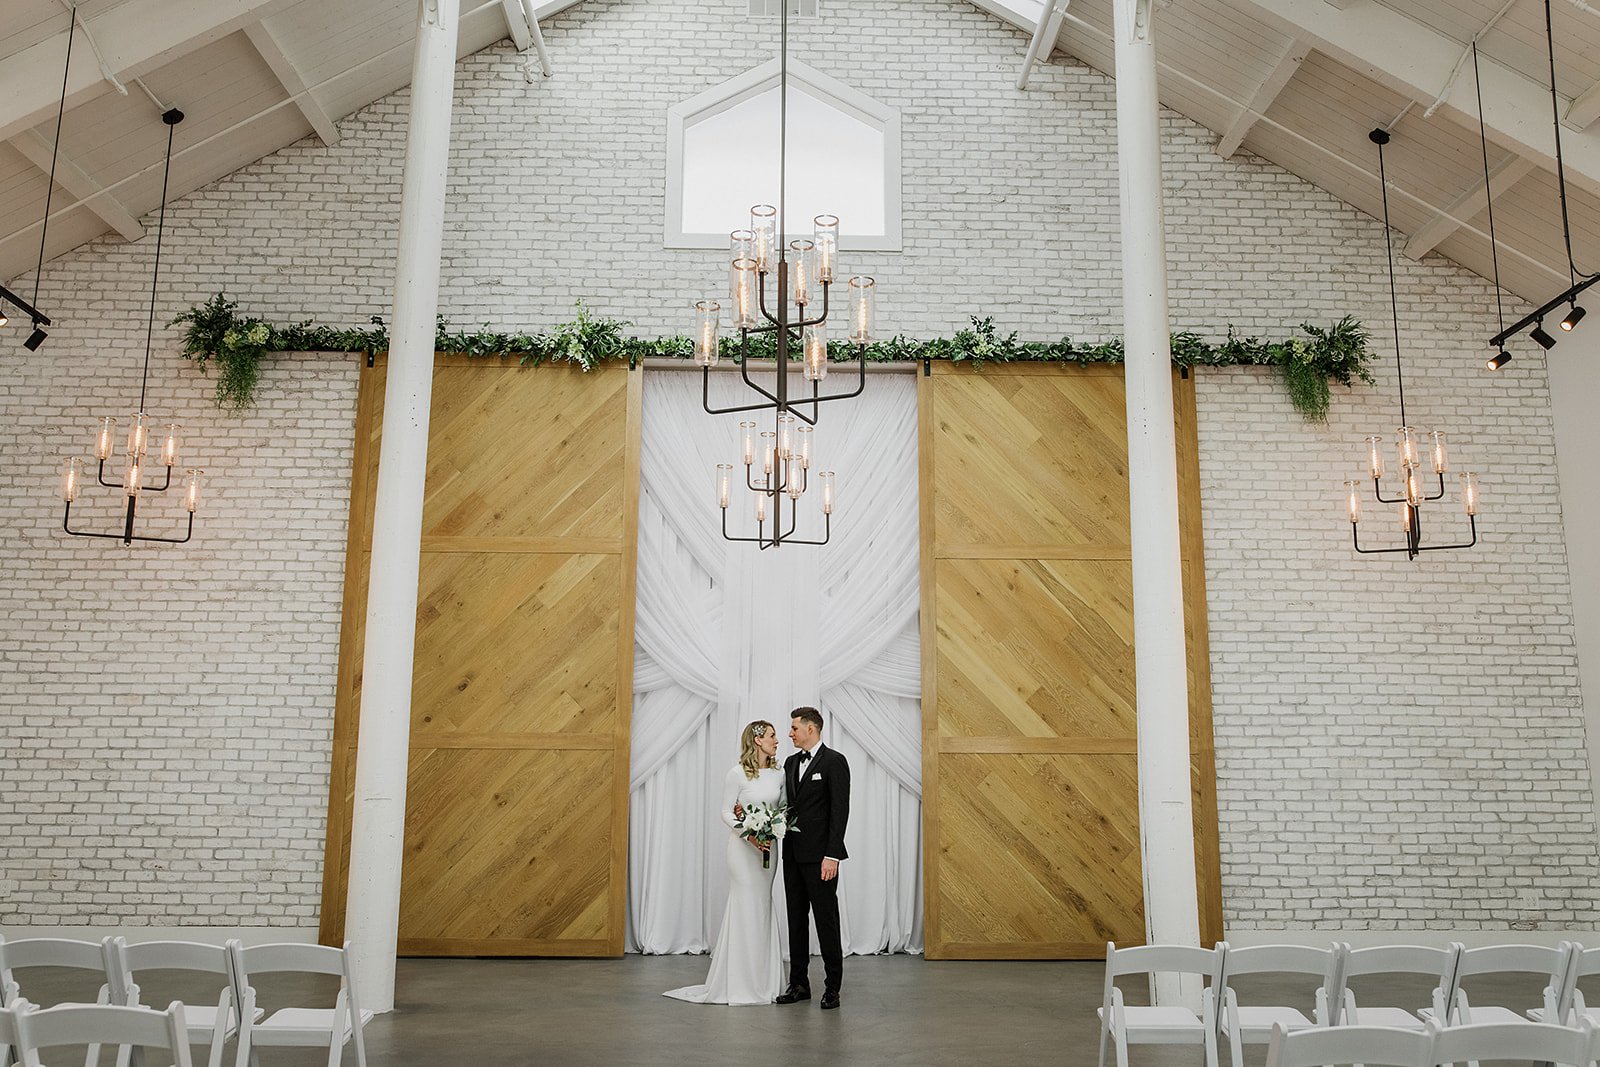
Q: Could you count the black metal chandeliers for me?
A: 4